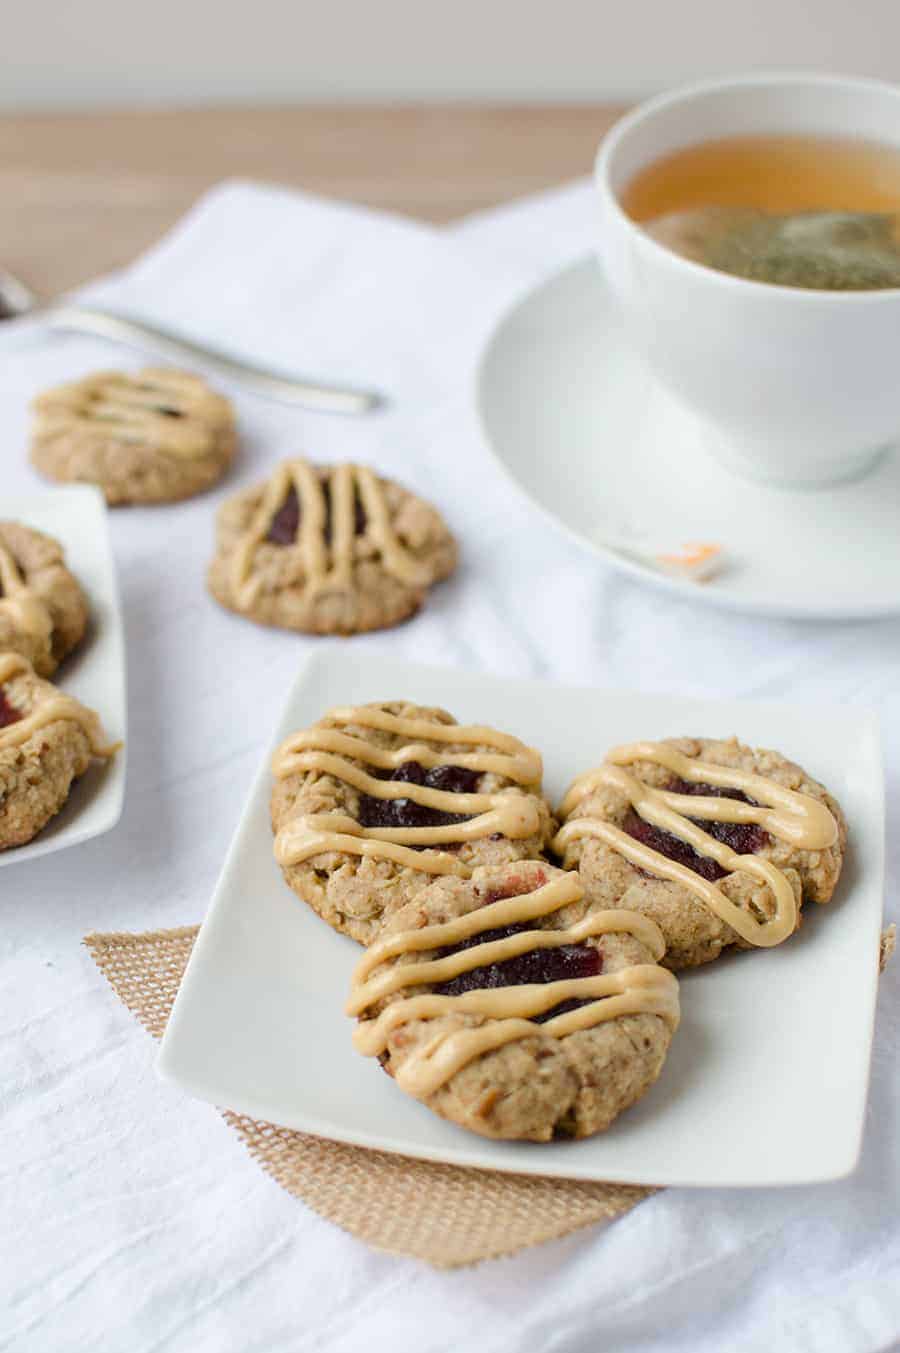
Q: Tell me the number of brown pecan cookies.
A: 7